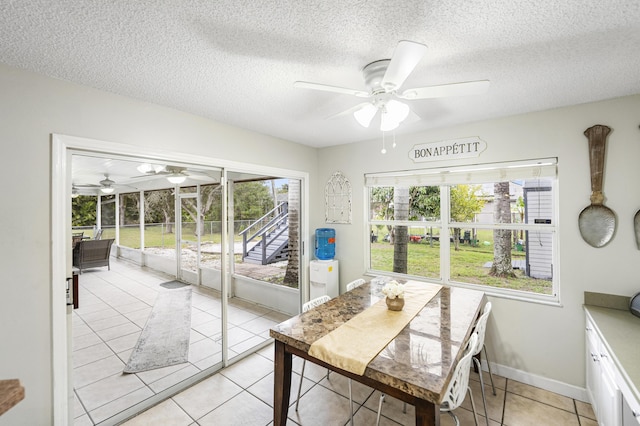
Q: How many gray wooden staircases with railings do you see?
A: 1